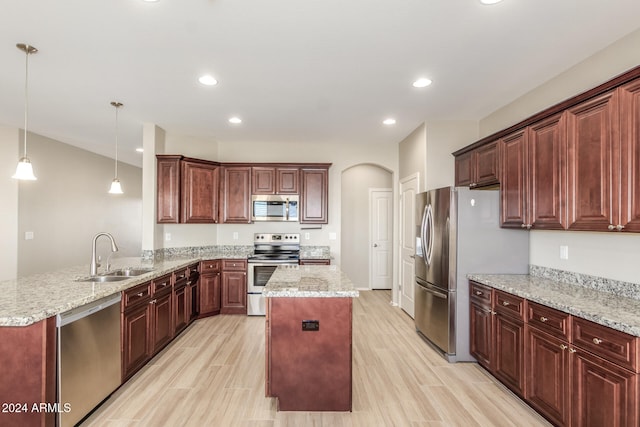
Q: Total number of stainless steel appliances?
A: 4